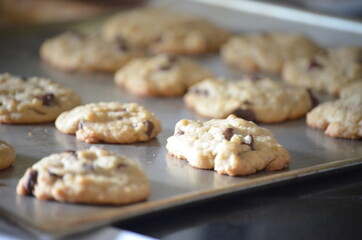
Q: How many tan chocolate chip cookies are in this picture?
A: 13